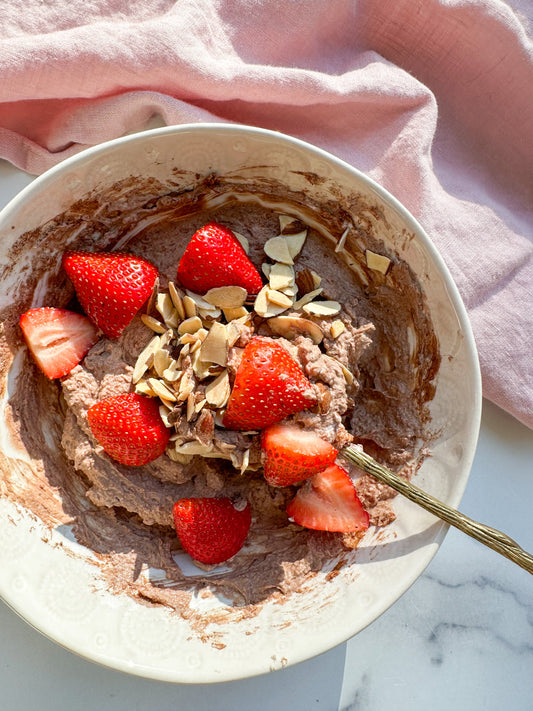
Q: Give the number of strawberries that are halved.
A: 3